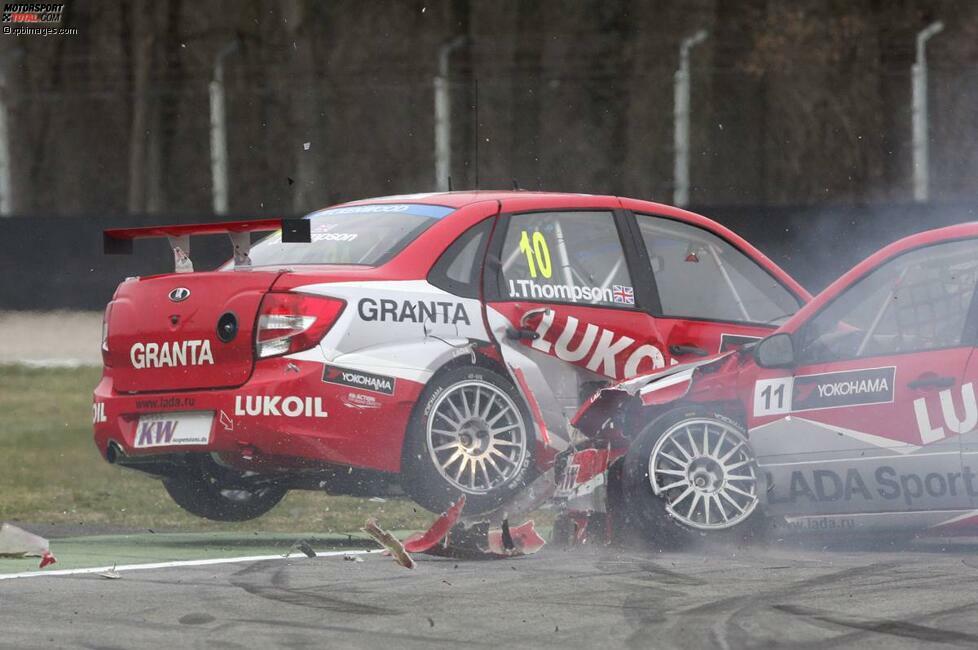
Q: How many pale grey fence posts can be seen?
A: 5